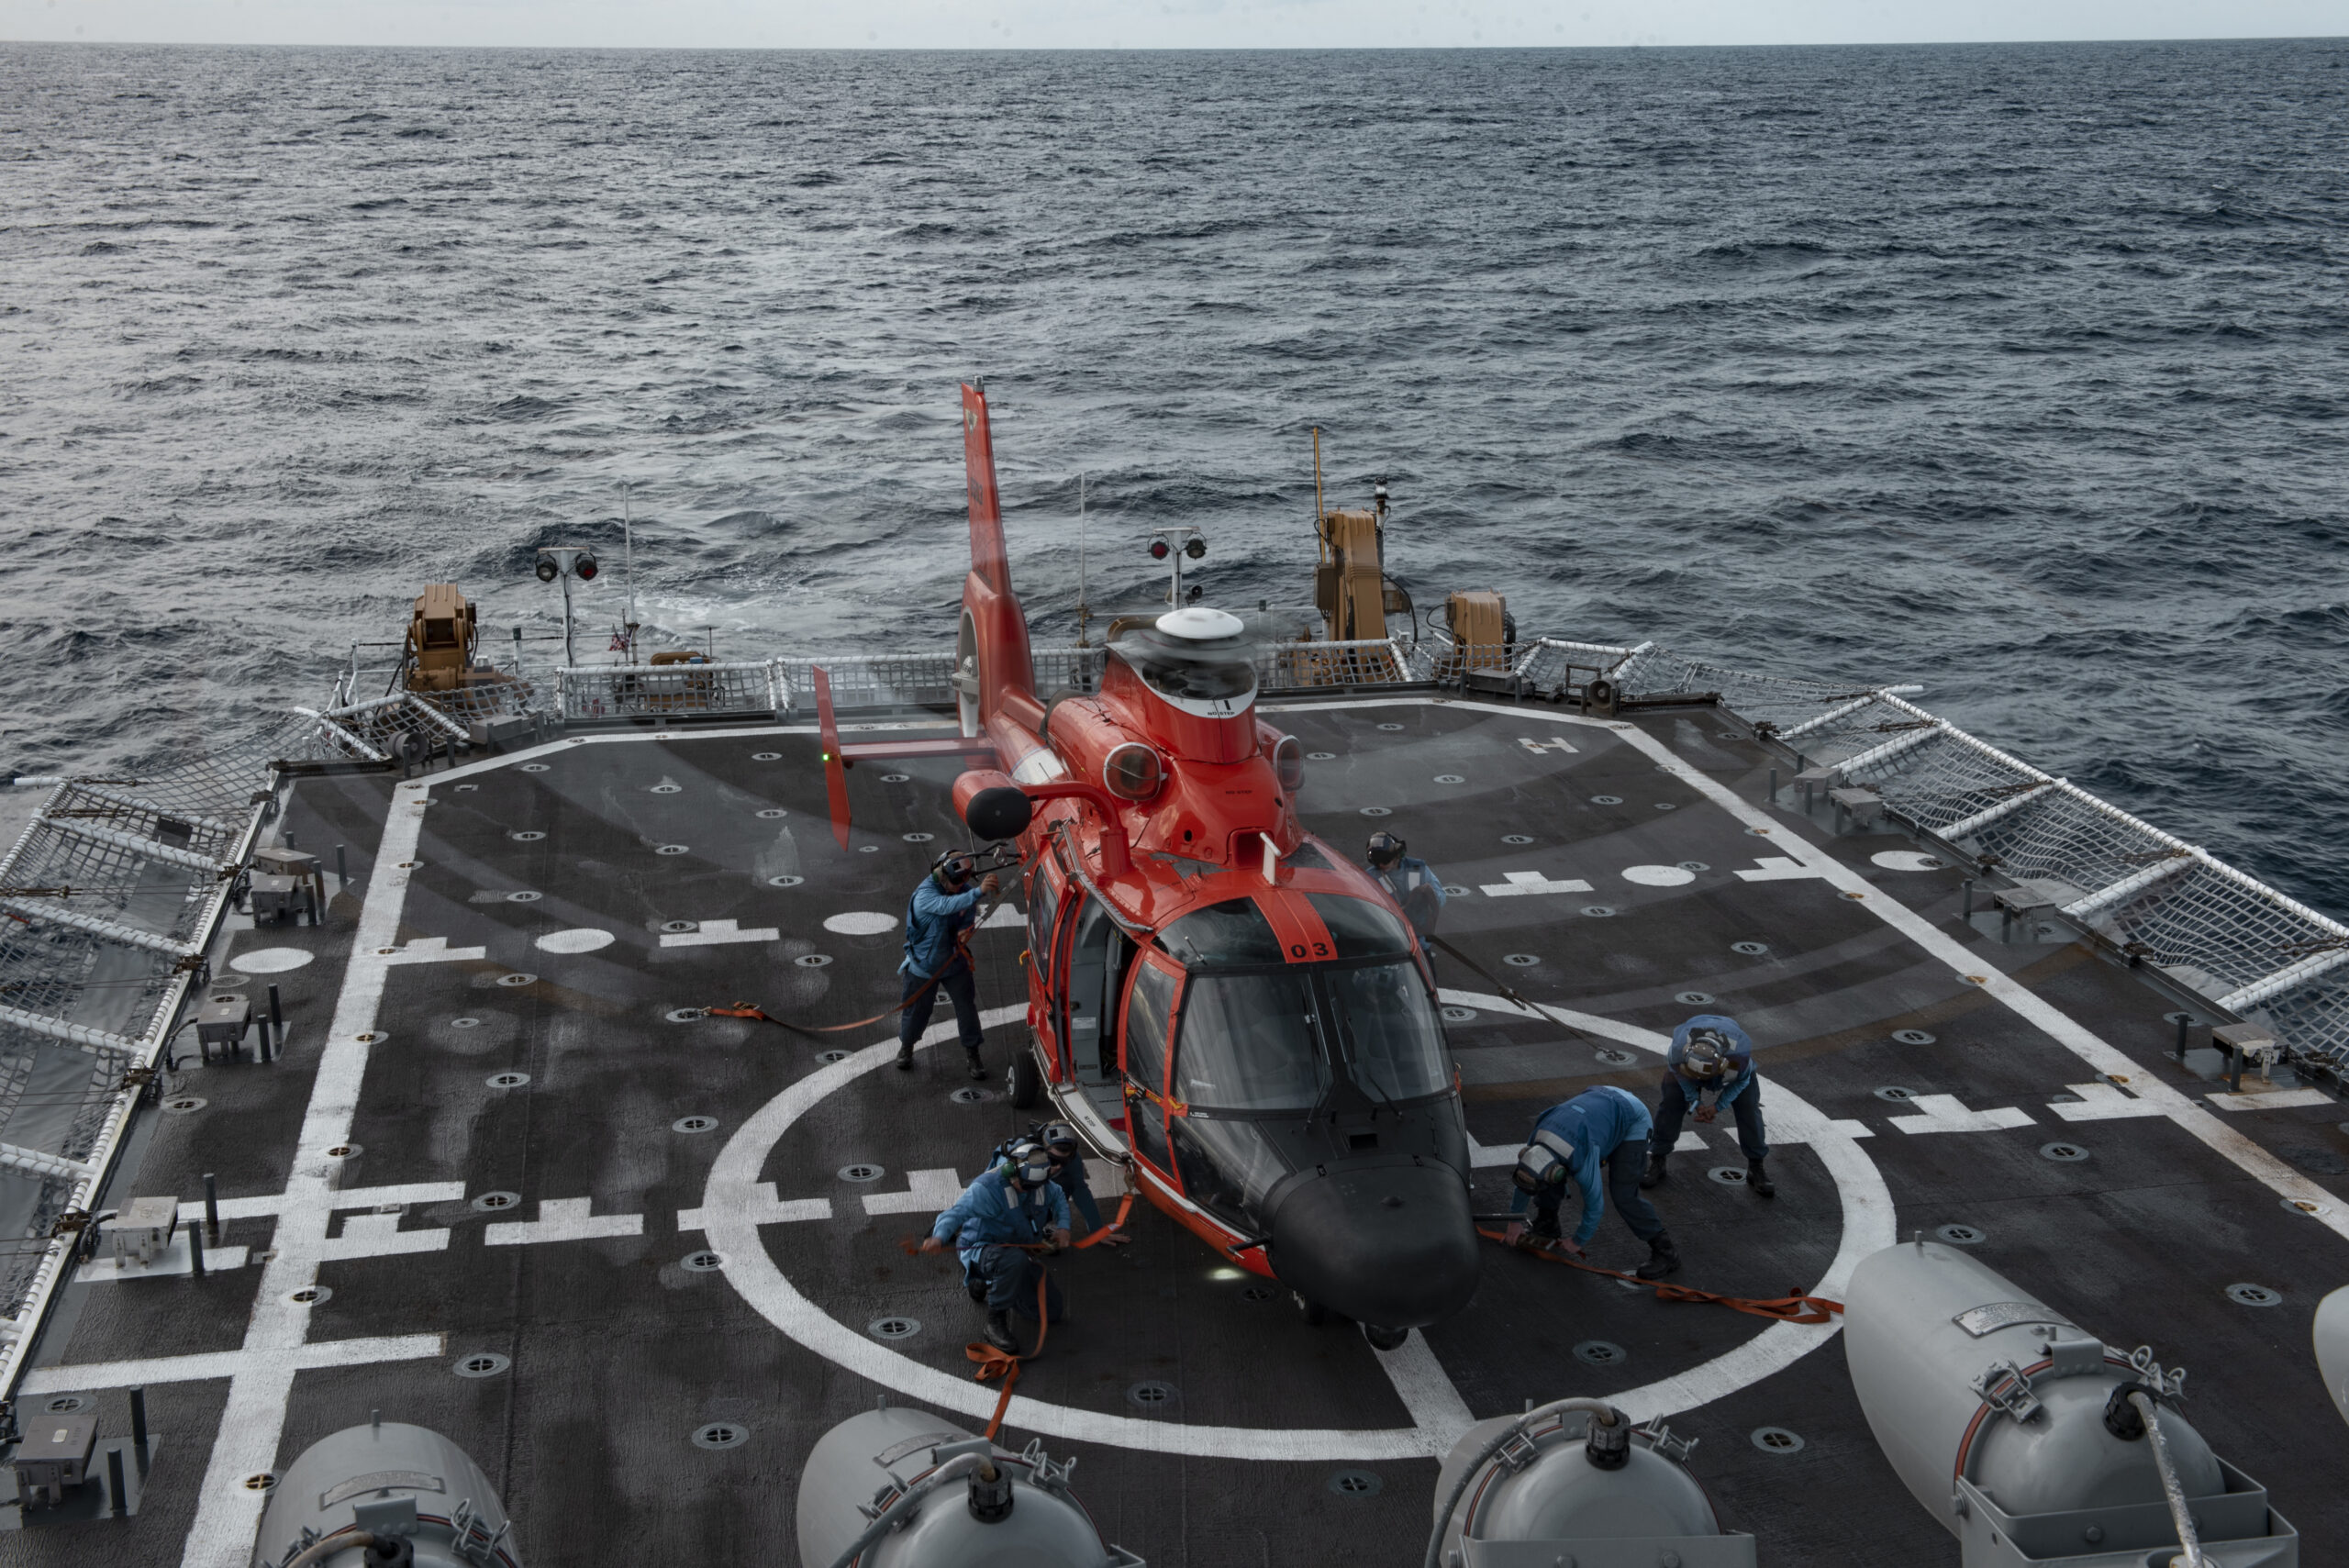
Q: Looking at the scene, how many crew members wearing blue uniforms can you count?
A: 6